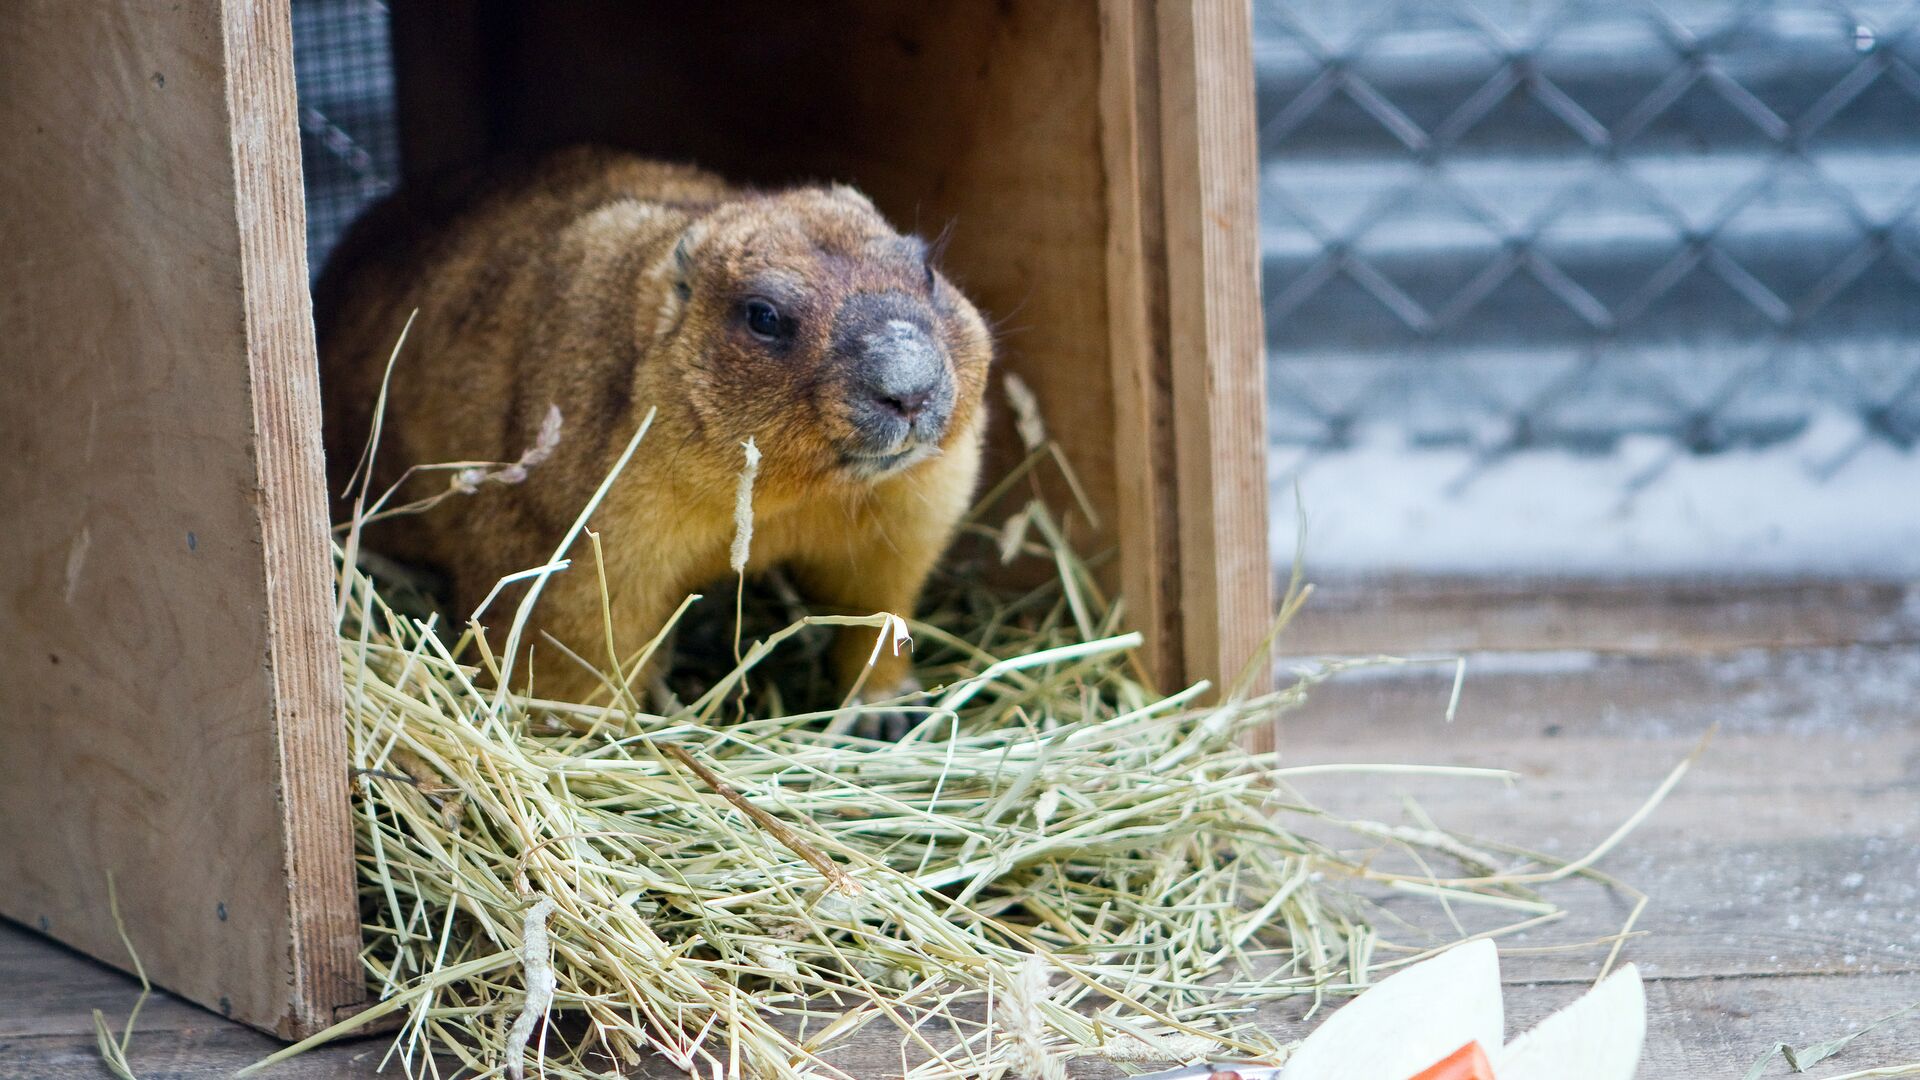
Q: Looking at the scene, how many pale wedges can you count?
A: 2